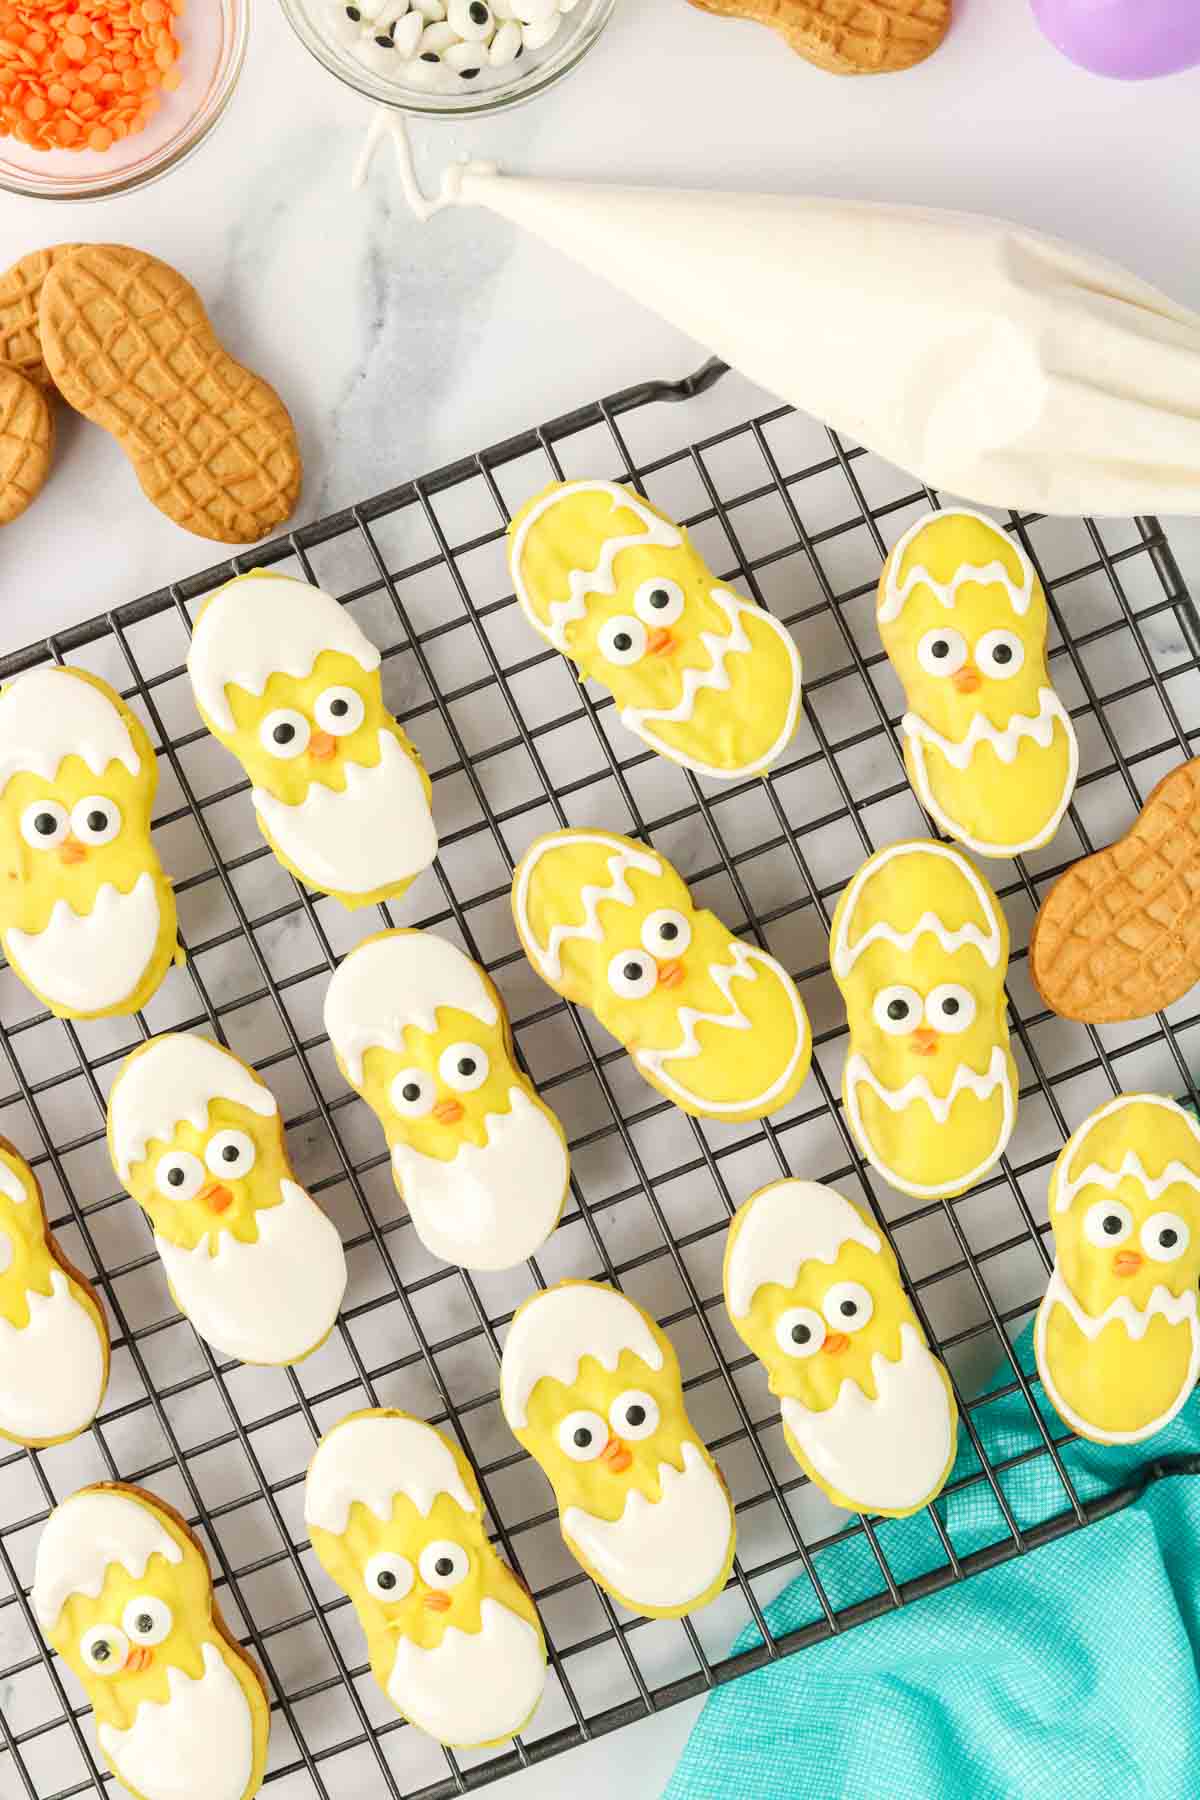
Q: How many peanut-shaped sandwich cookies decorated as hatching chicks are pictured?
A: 14